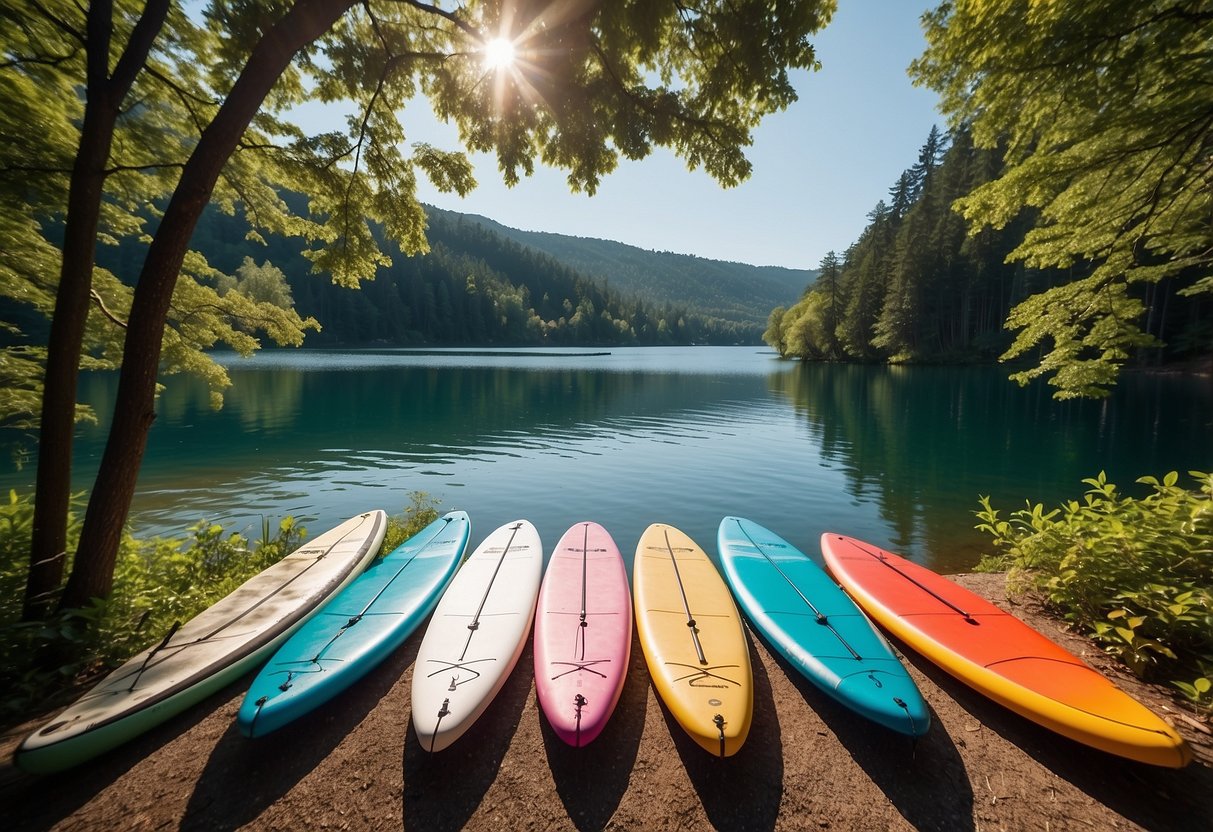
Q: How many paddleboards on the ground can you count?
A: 7